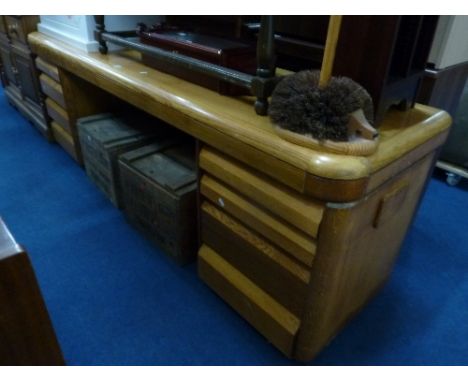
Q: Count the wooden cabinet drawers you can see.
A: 8